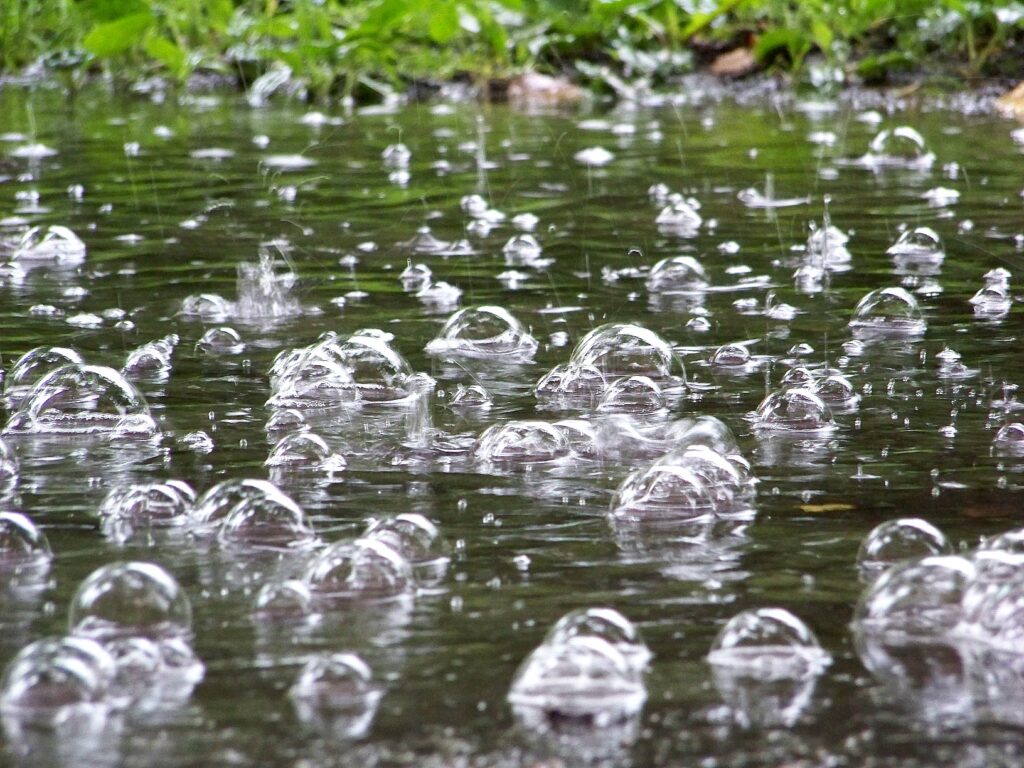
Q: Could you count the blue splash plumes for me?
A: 0